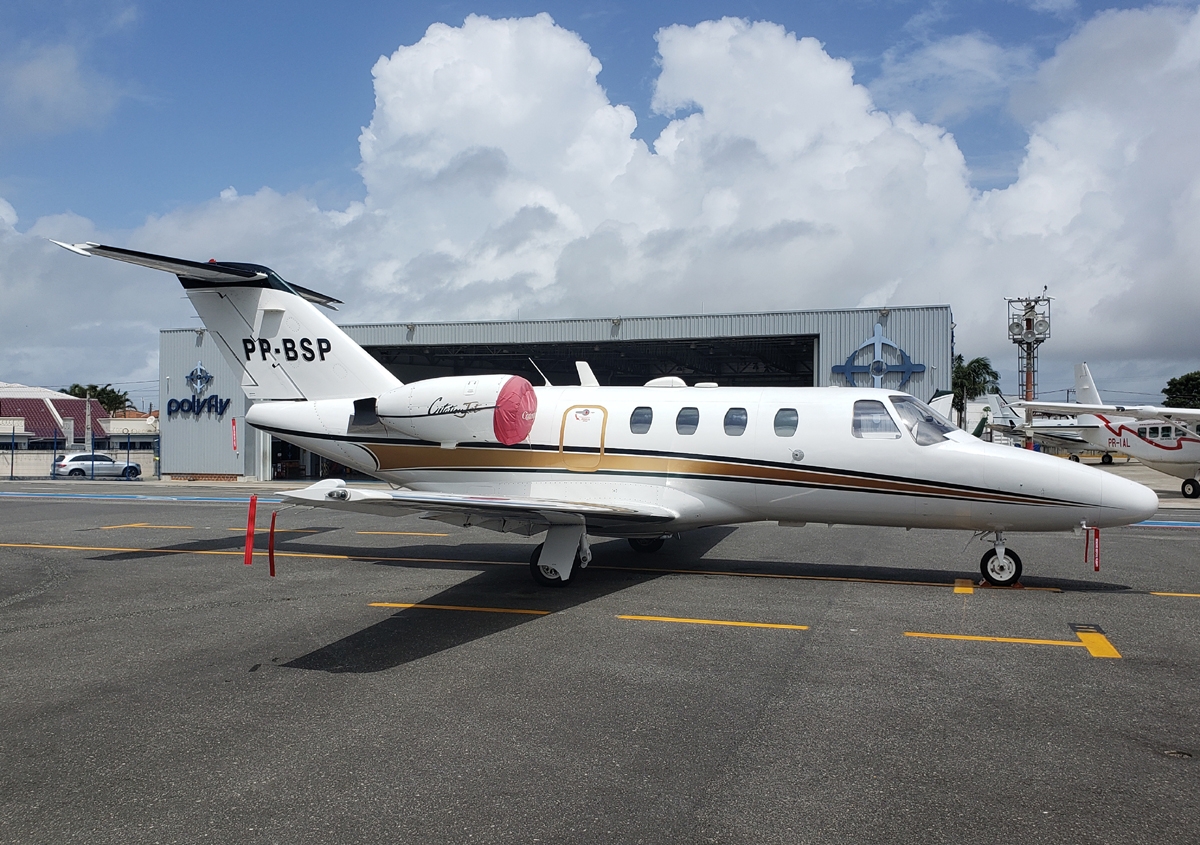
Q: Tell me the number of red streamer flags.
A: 5